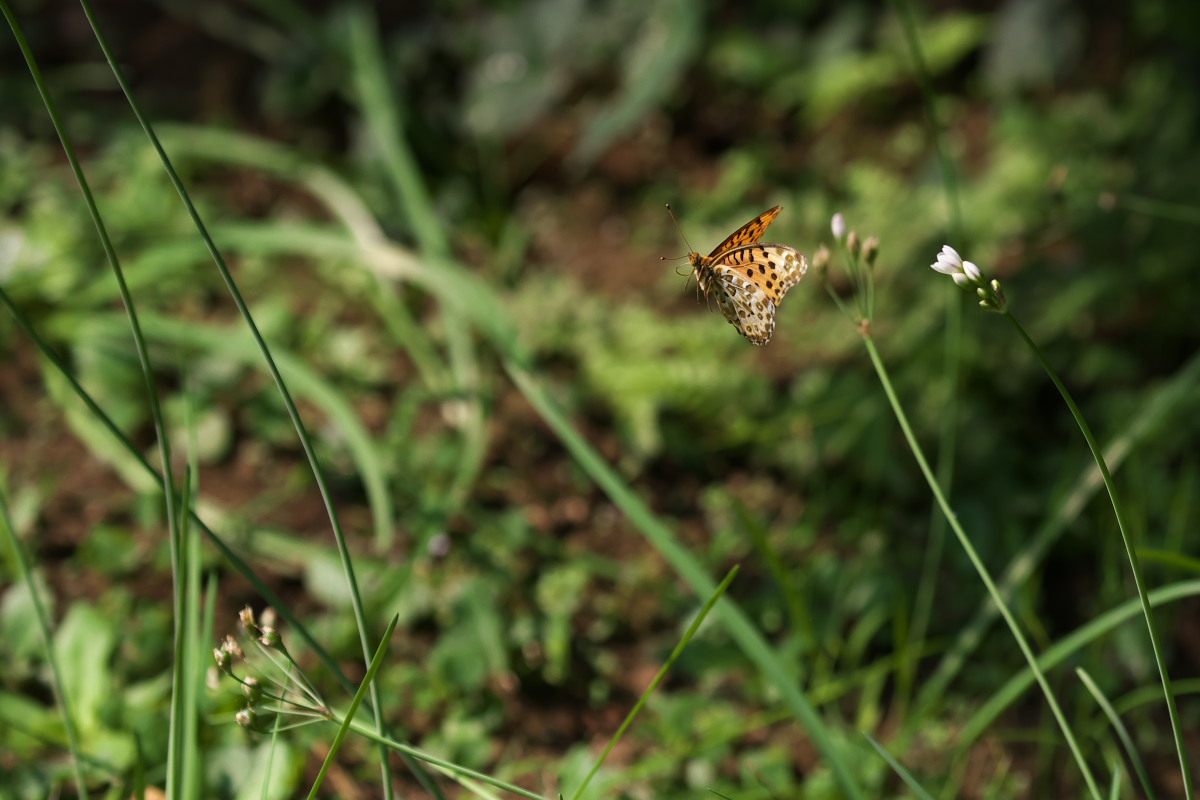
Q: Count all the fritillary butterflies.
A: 1